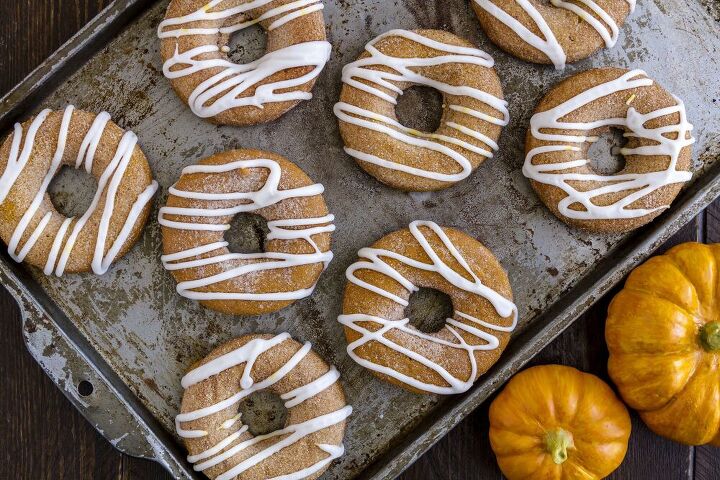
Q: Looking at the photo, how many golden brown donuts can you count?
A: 8